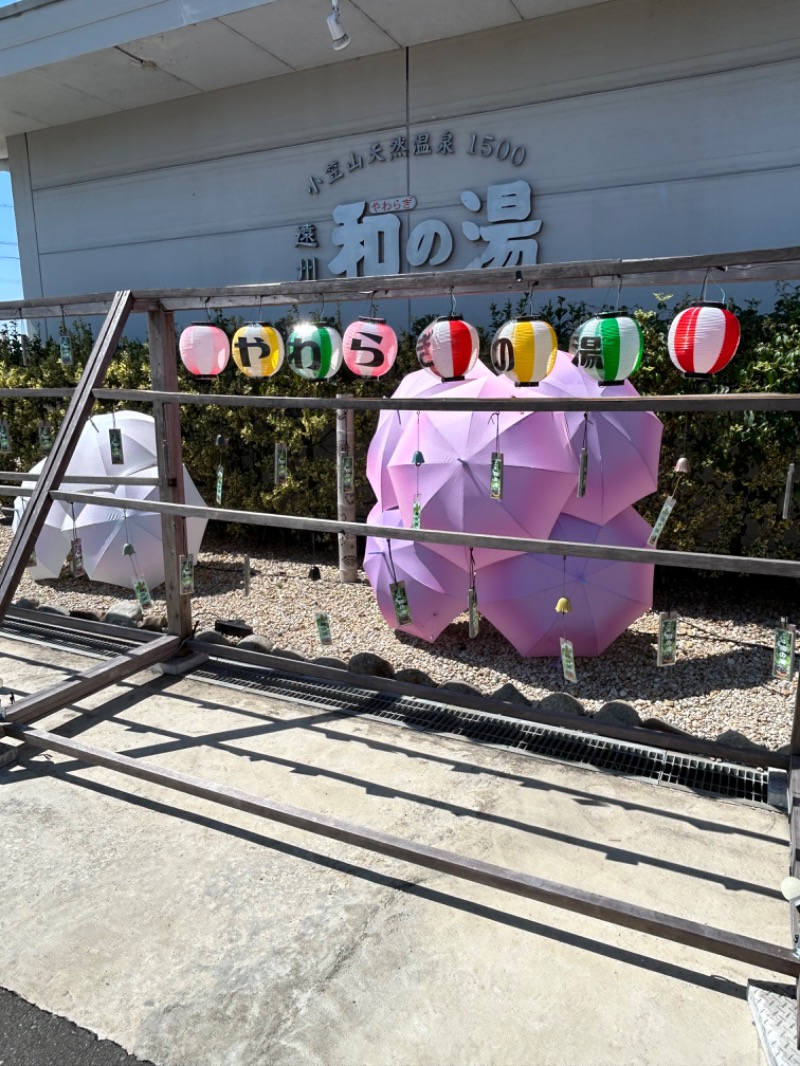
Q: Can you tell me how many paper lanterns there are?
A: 8